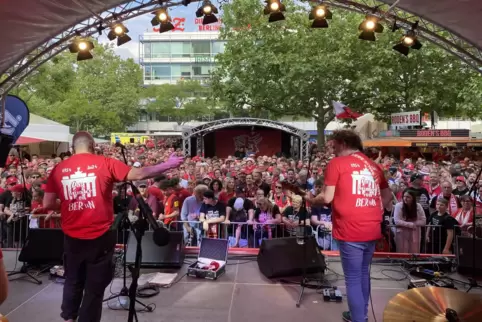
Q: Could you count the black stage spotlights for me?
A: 8